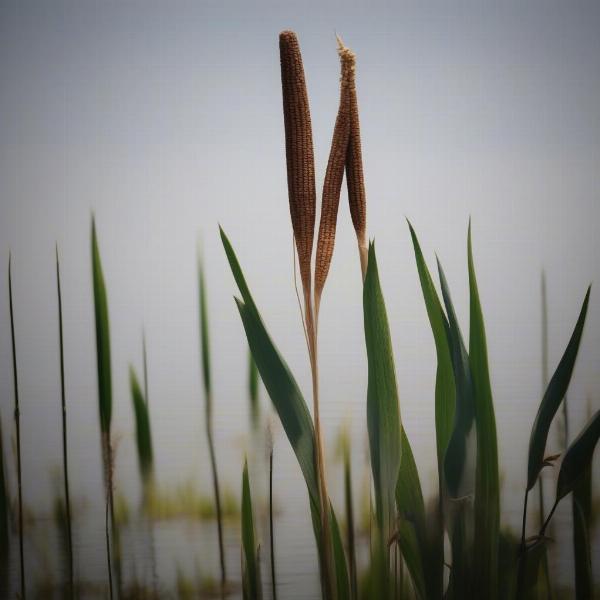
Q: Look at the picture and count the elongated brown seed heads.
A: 3